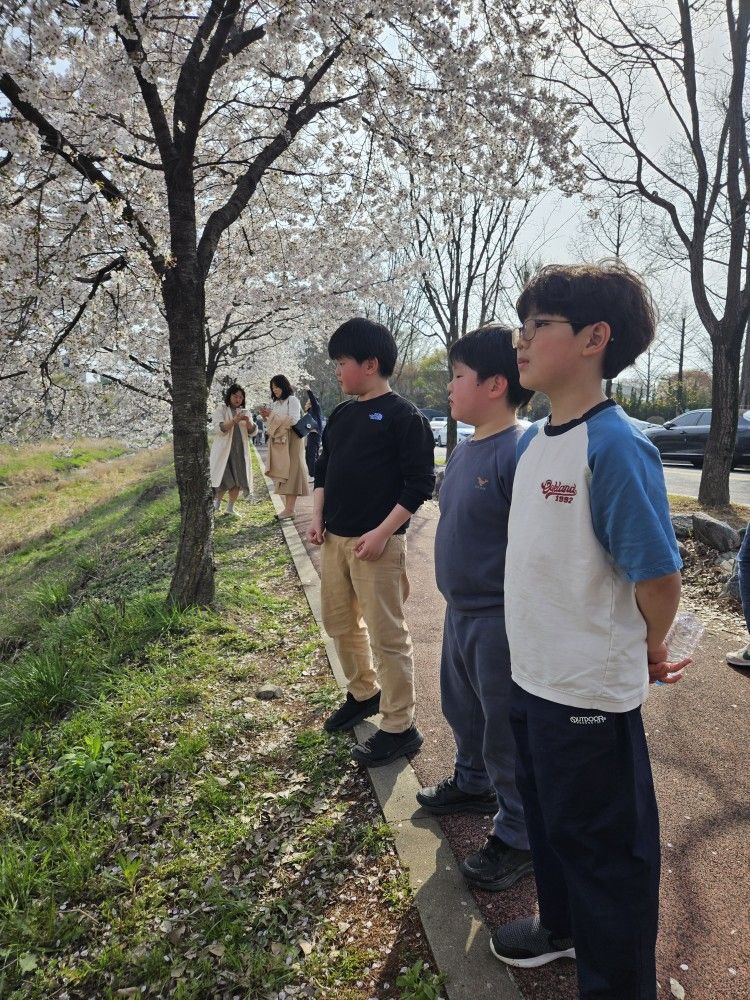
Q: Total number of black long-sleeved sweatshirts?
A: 1